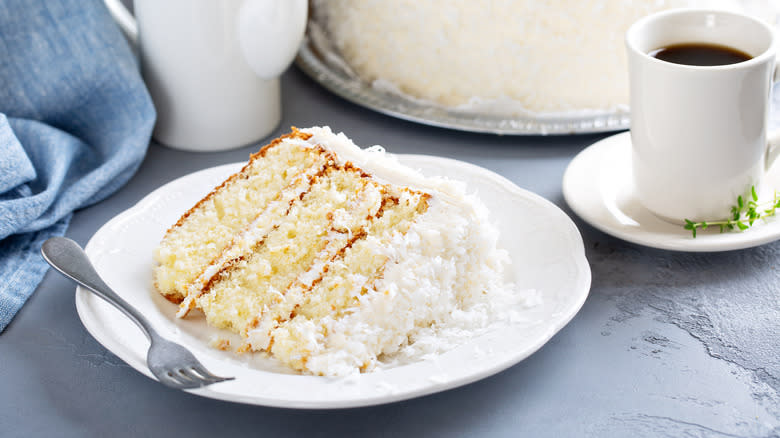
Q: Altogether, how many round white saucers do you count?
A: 1